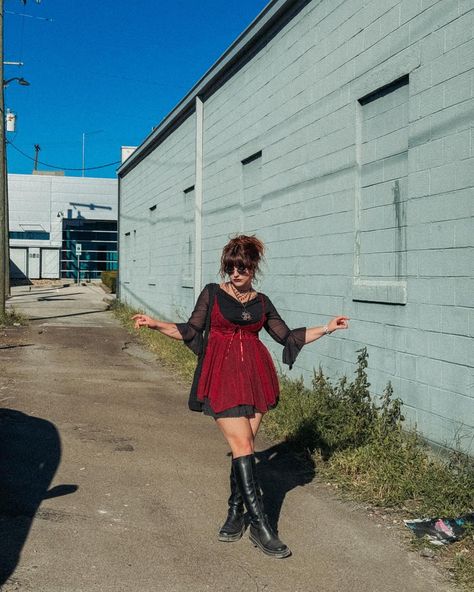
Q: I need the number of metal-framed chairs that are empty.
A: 0